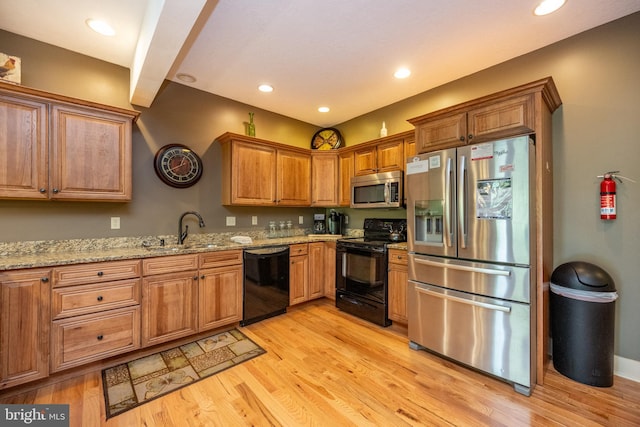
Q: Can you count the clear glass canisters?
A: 3